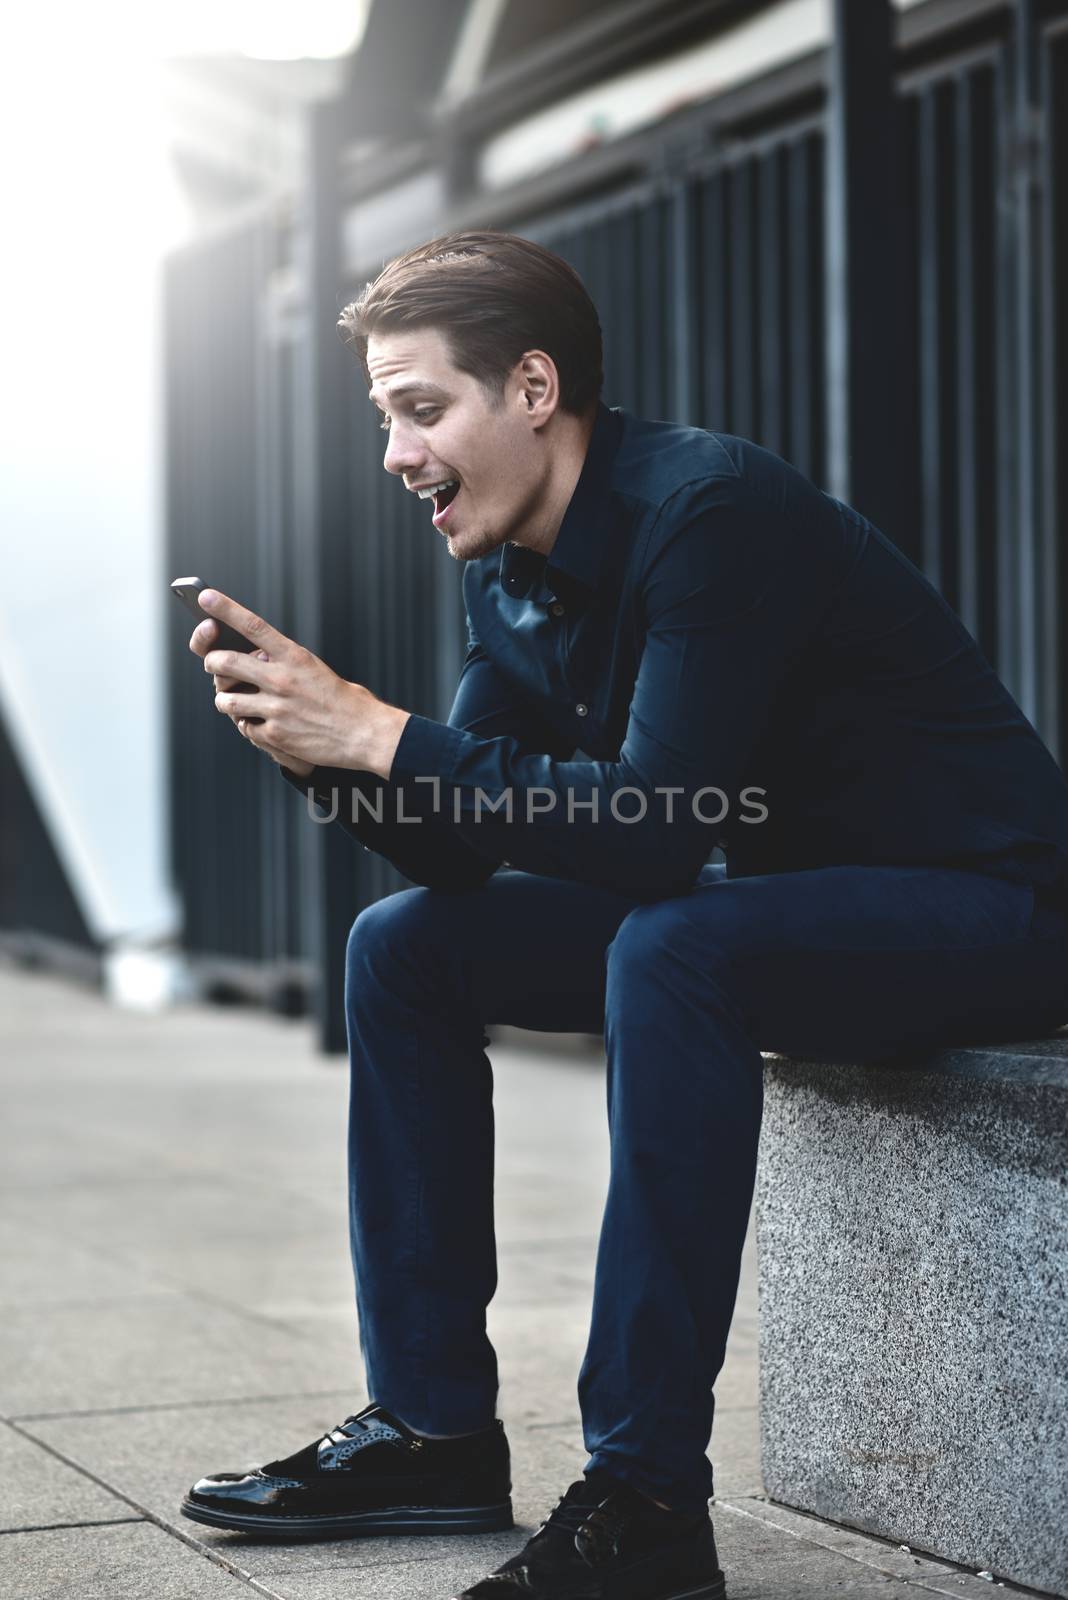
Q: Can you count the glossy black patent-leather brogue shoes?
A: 2